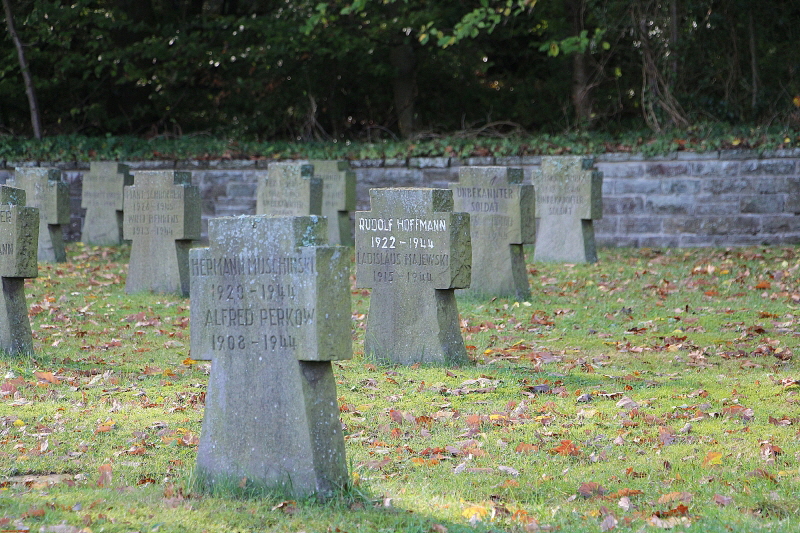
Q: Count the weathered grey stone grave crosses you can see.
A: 10